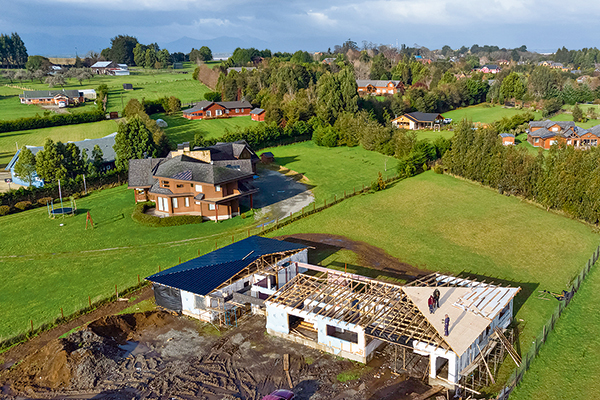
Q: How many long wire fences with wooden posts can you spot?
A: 2